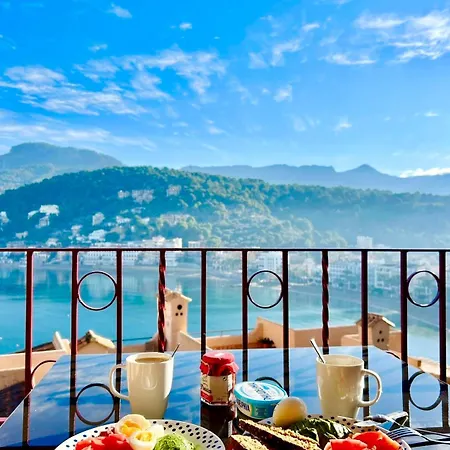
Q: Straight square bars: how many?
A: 9